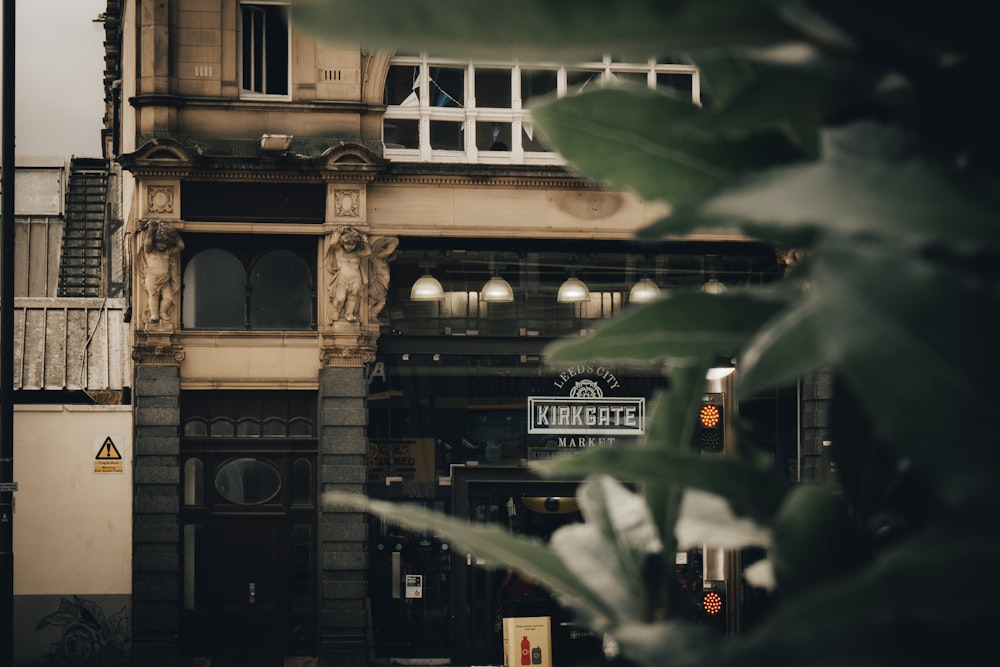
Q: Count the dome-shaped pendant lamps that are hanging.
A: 5